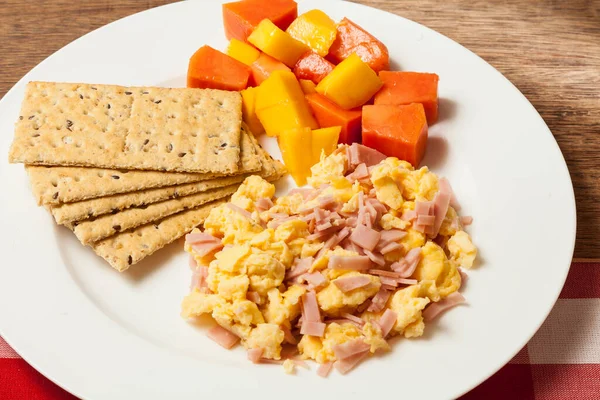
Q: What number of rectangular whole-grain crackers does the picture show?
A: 5